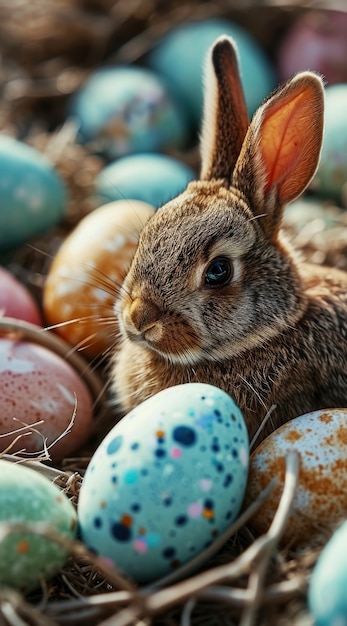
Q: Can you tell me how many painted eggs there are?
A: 13